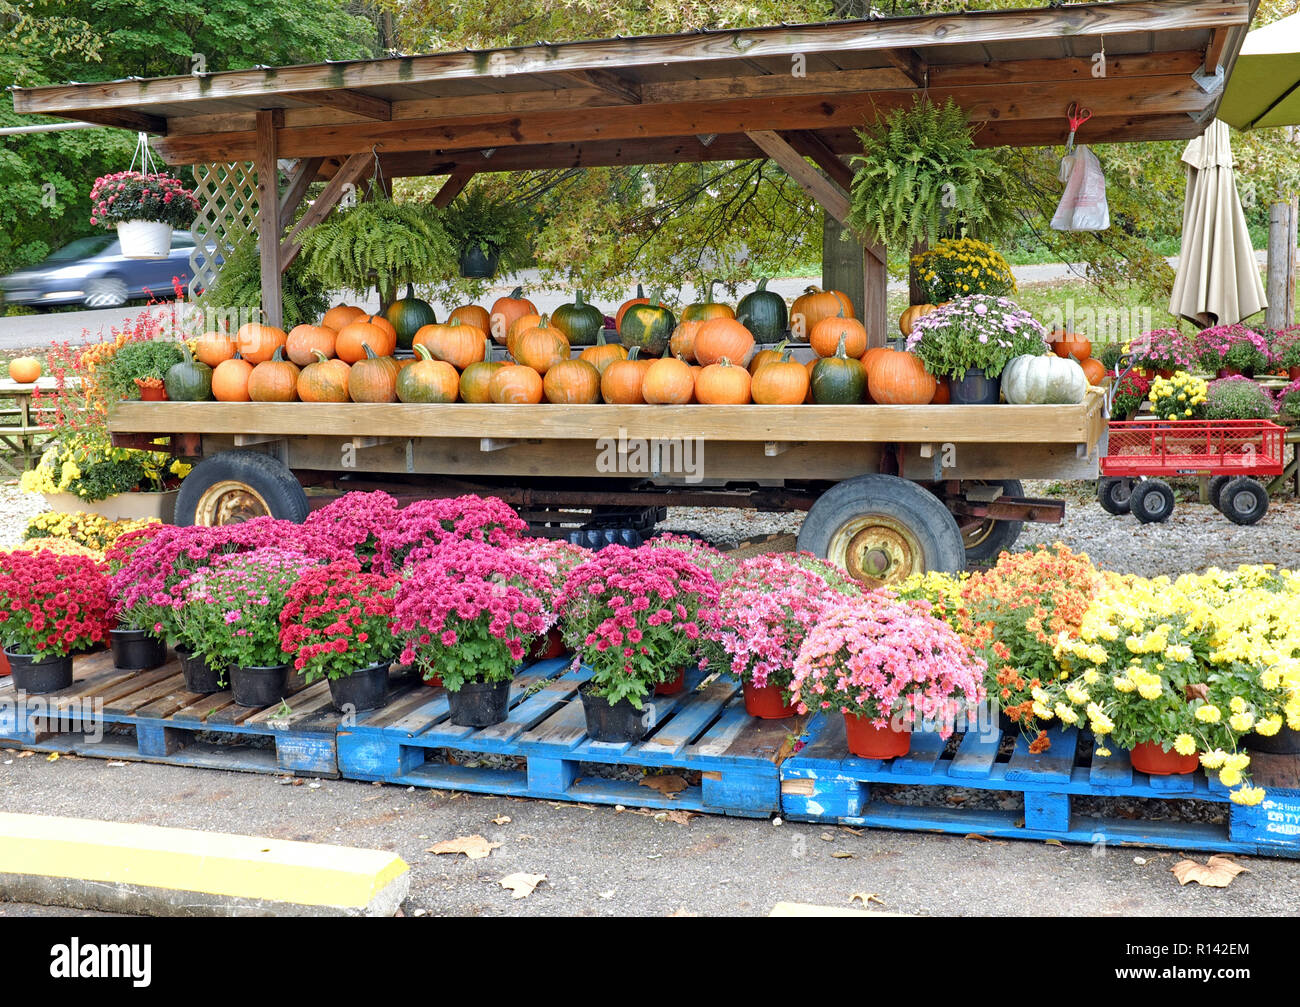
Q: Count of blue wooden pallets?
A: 3